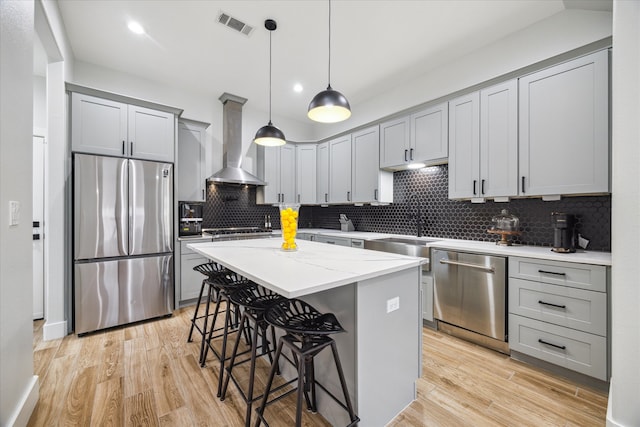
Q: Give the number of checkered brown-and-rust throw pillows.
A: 0